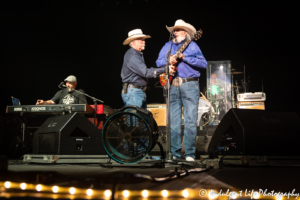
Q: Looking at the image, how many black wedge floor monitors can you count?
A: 2